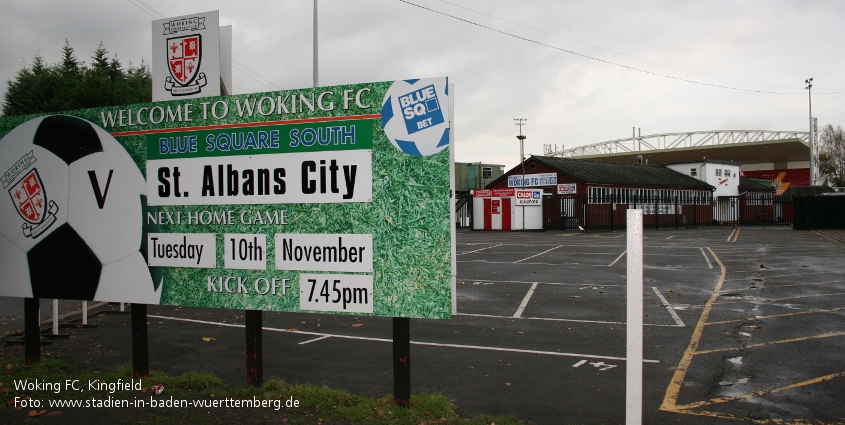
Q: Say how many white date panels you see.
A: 3